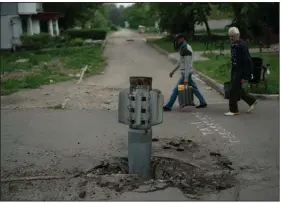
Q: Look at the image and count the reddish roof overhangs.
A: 1